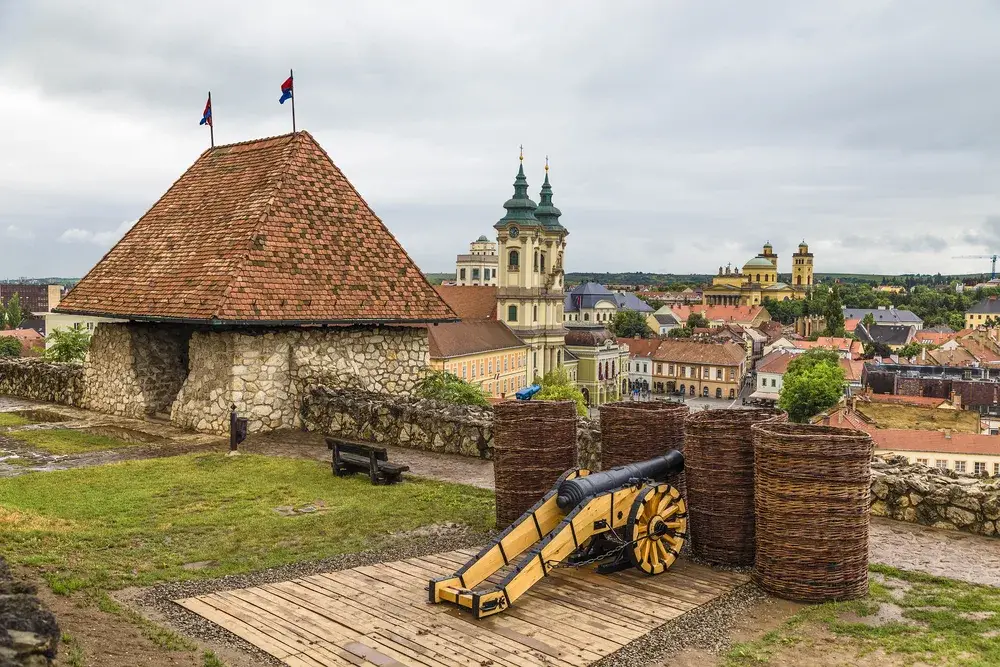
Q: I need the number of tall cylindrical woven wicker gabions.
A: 4